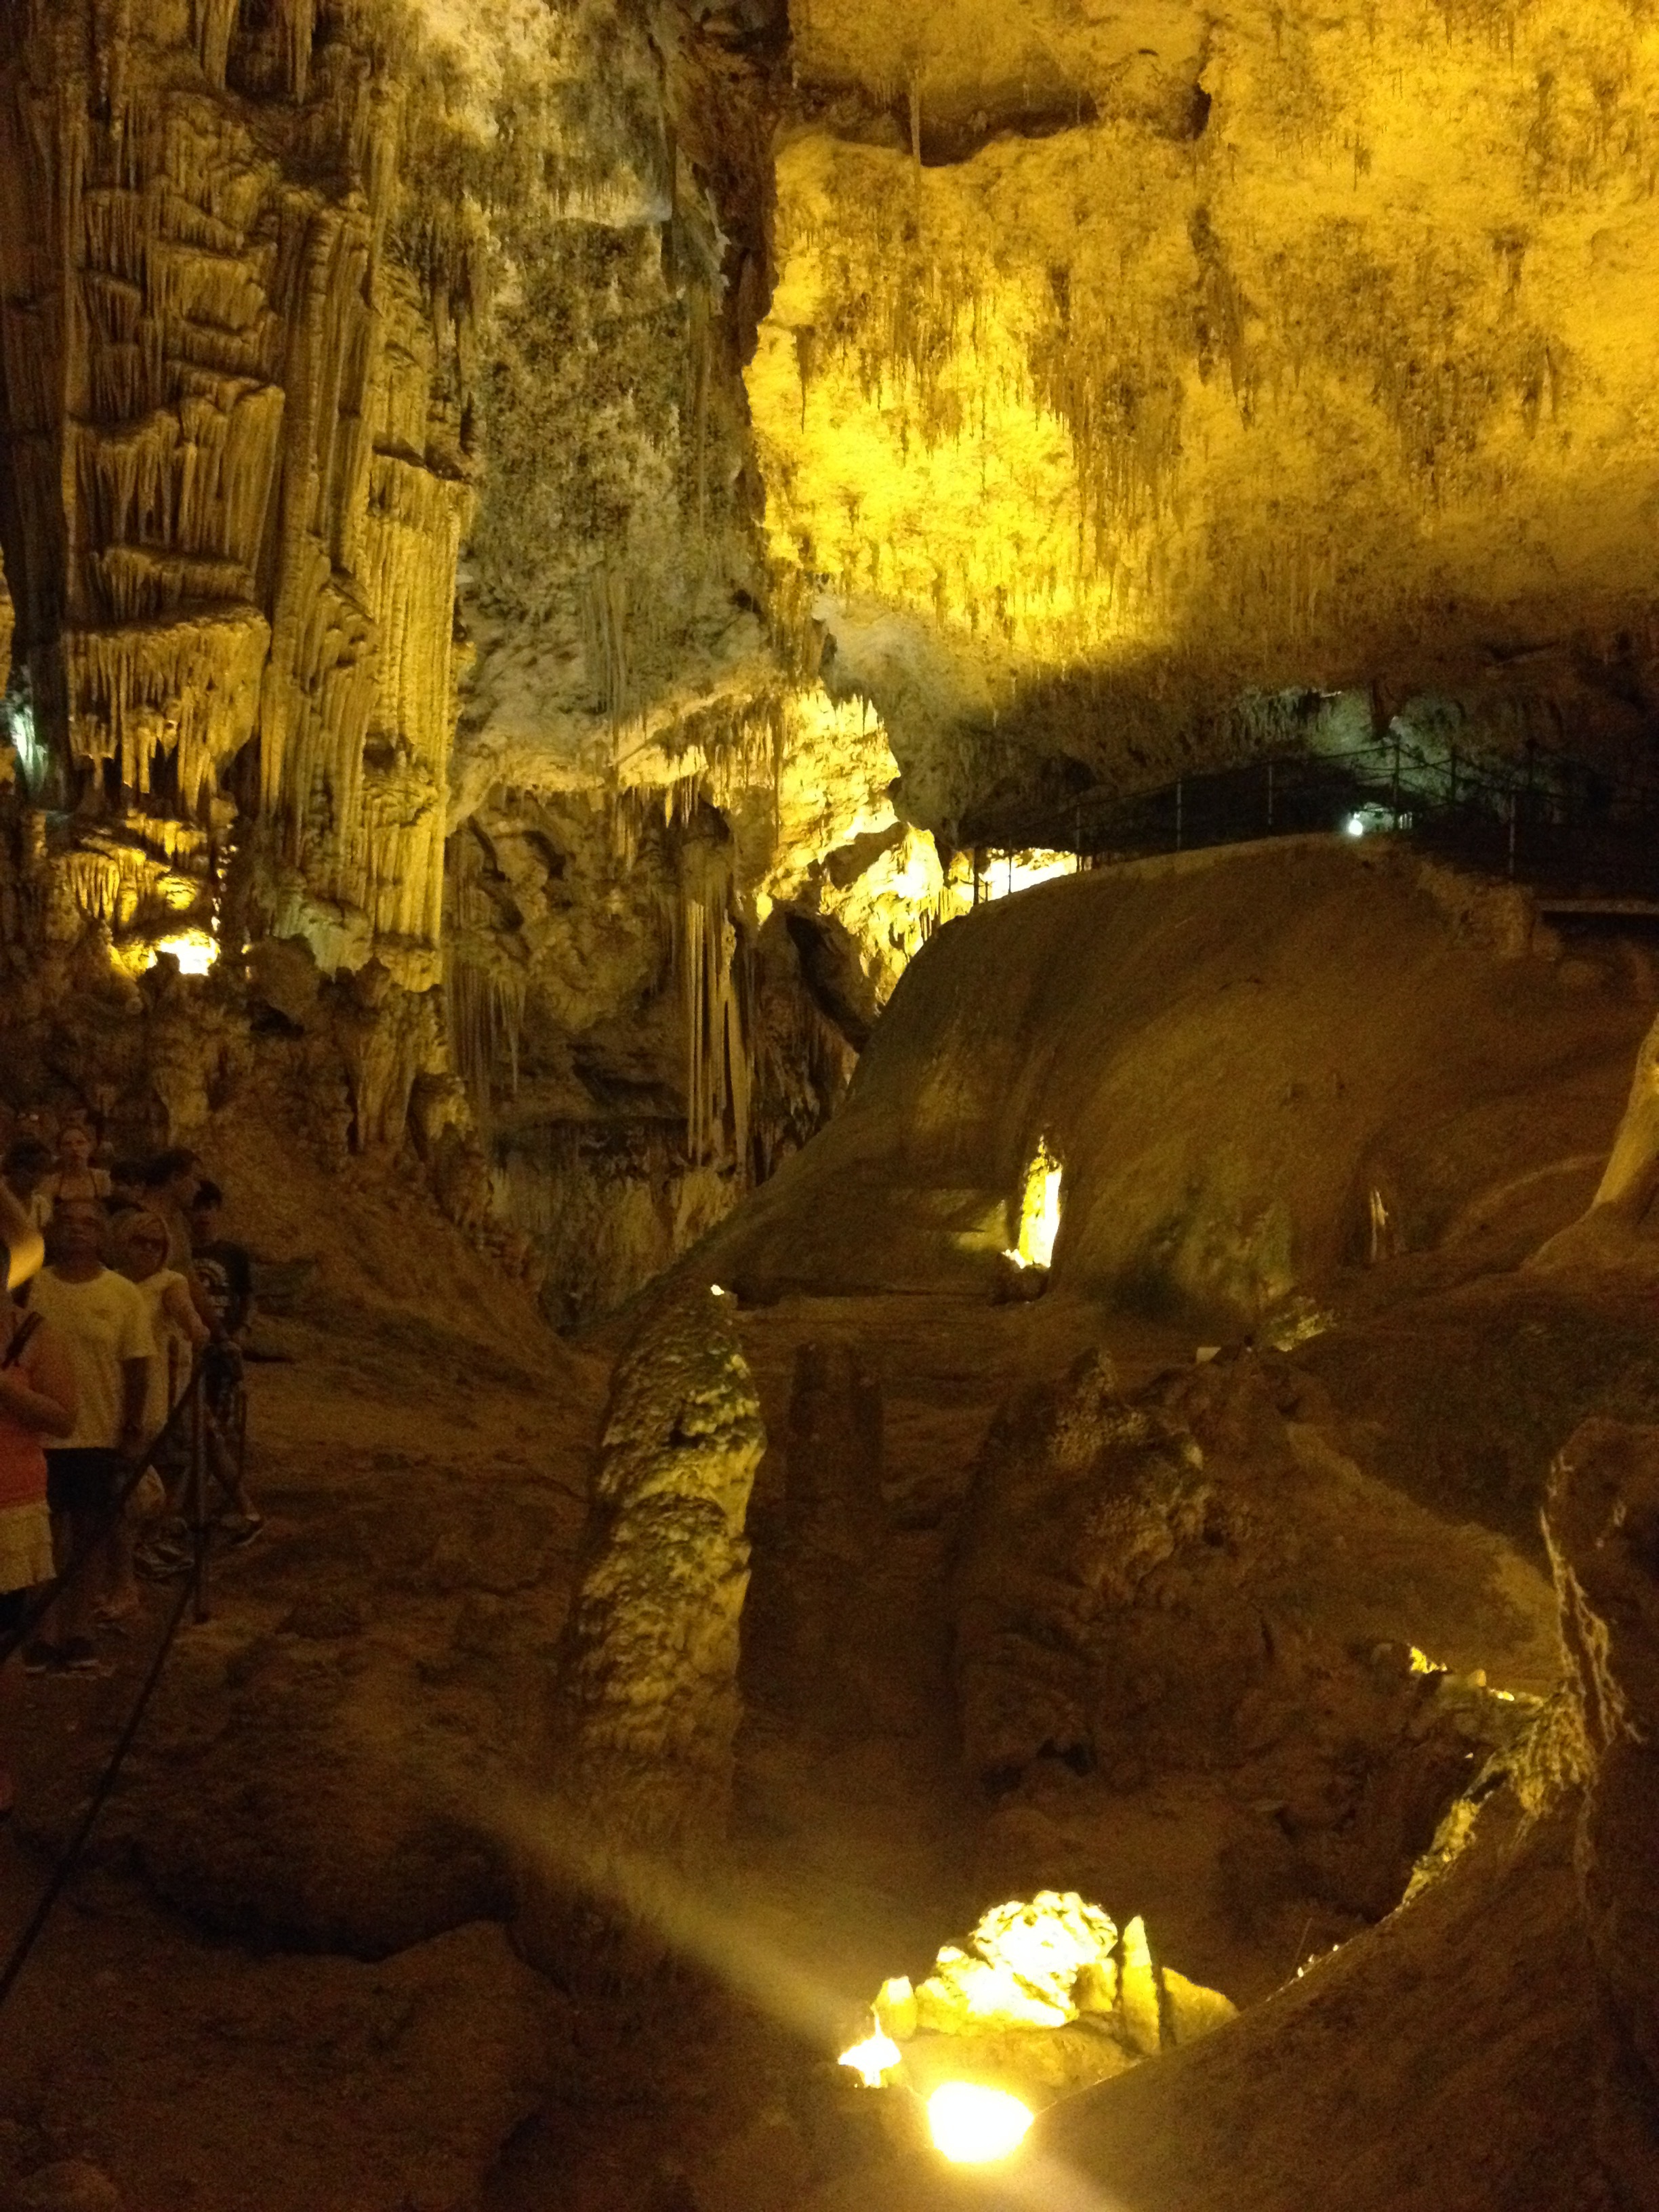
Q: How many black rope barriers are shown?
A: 2